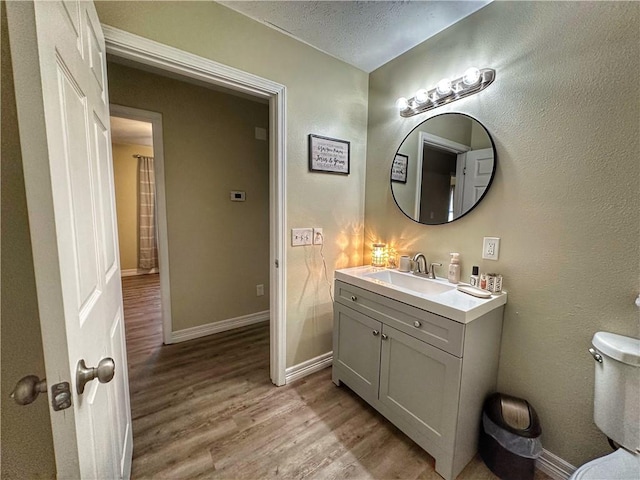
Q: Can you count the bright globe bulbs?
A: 4